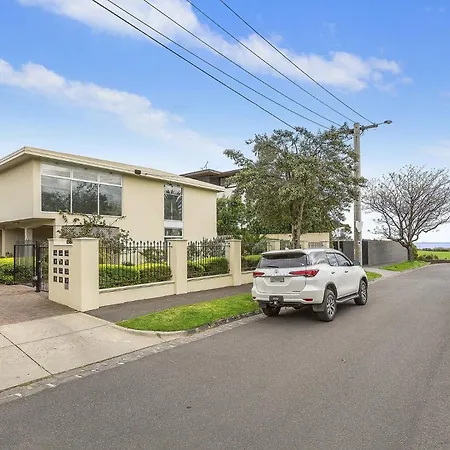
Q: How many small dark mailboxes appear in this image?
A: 12